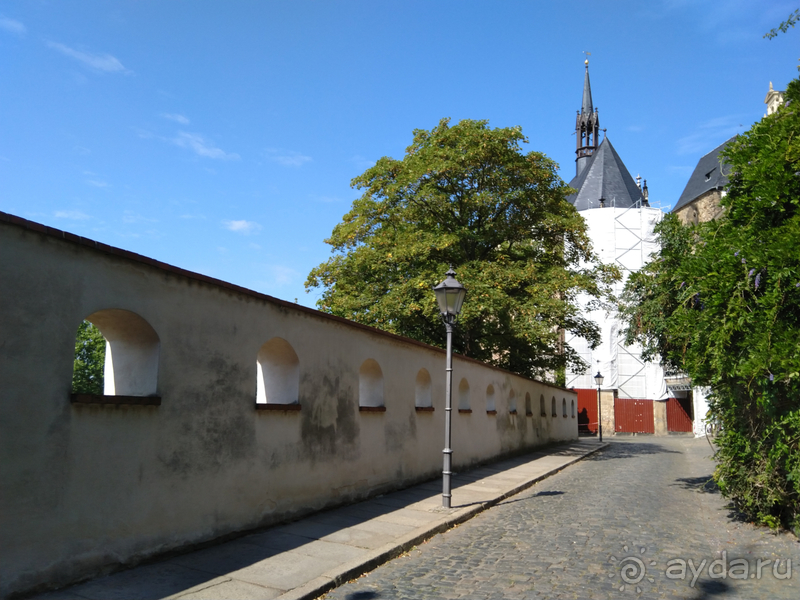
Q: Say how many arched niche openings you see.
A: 12